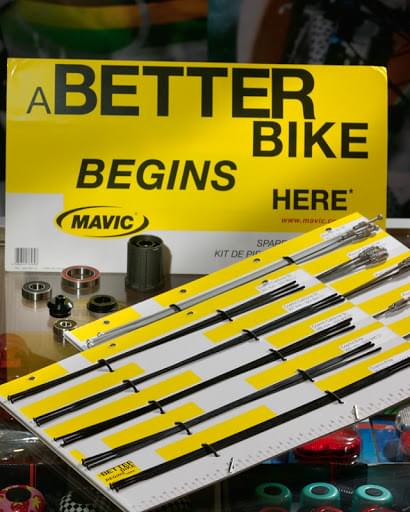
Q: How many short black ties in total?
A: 12